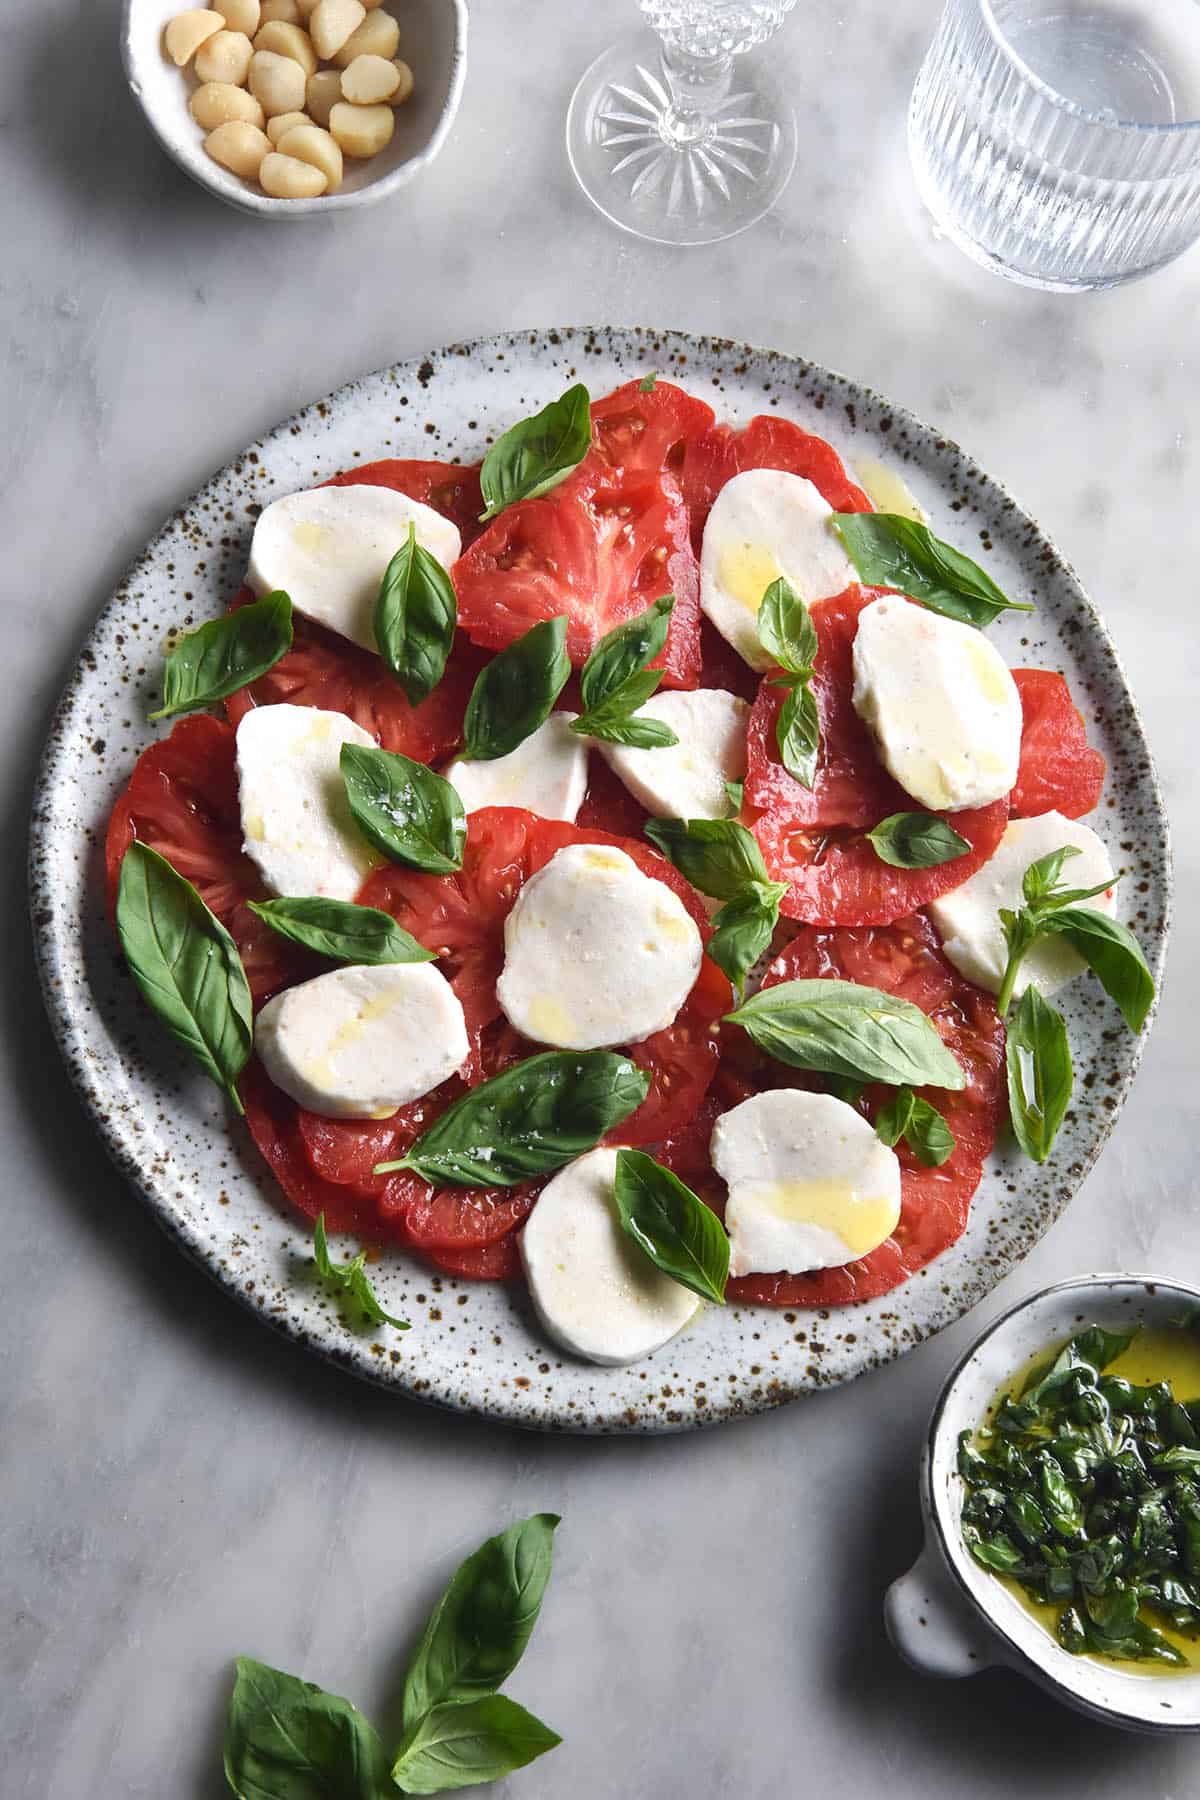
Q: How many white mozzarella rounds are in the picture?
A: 11